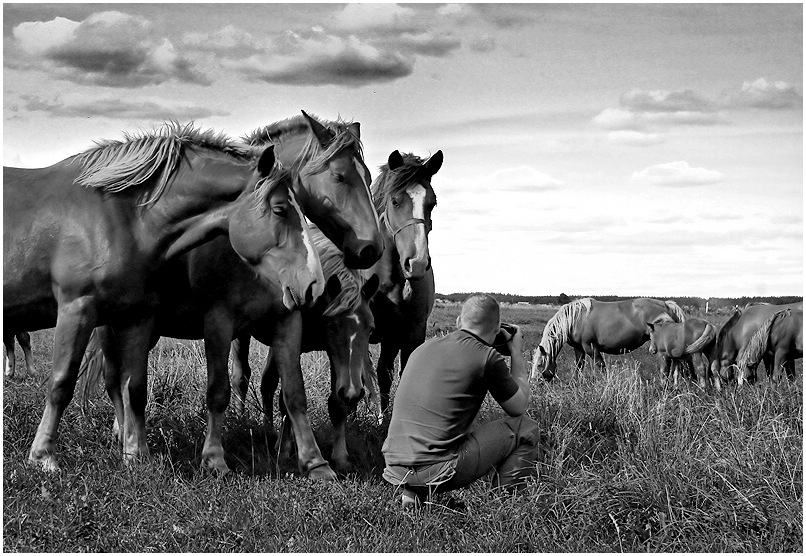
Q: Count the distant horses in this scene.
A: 4